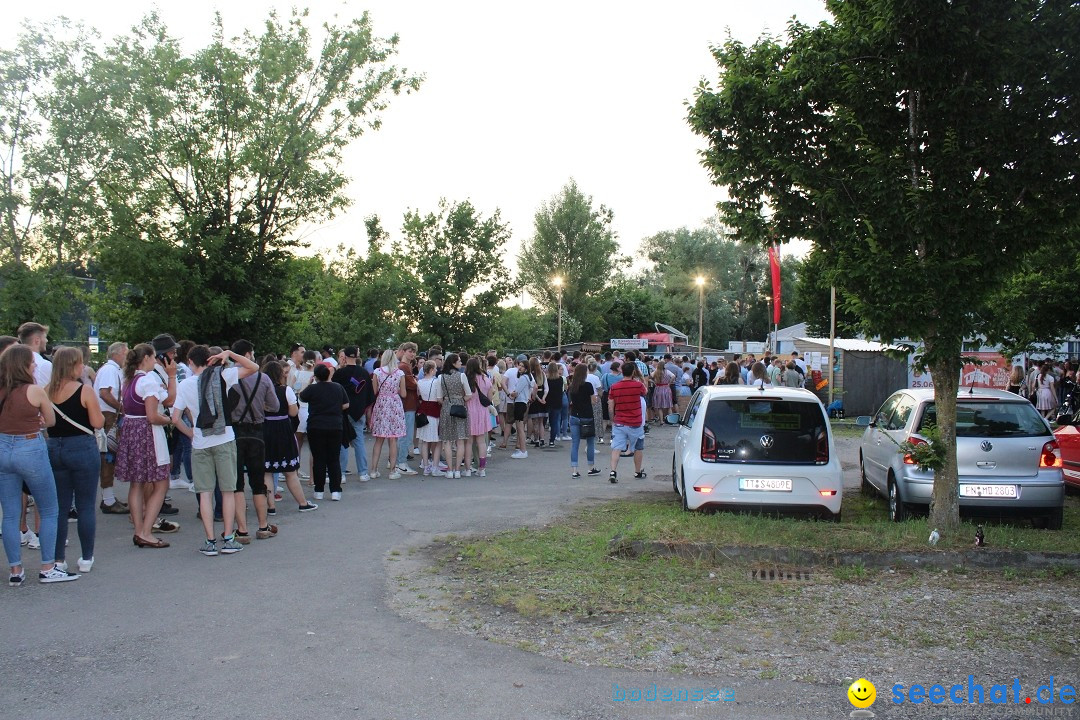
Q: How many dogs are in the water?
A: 0